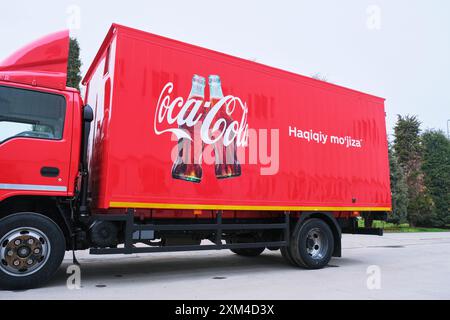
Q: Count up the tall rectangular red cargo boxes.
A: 1